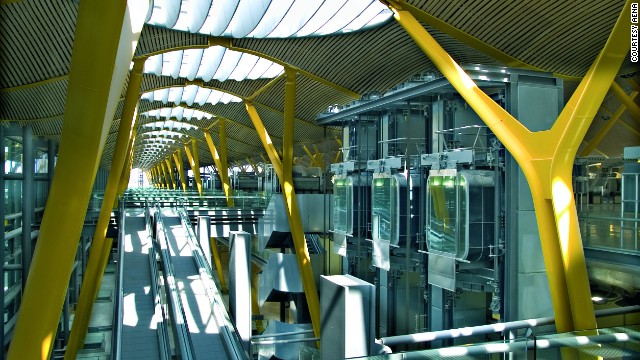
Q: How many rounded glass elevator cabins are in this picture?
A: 3